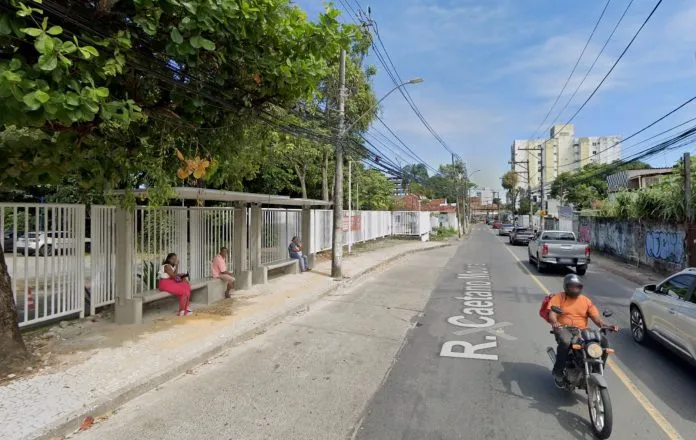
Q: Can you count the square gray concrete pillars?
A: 4